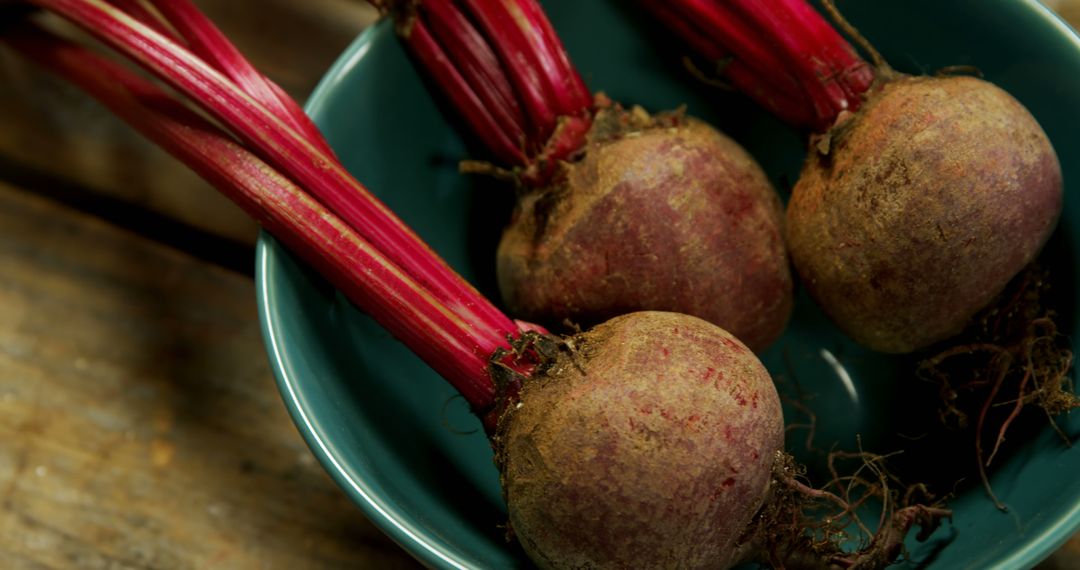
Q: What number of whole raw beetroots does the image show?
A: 3